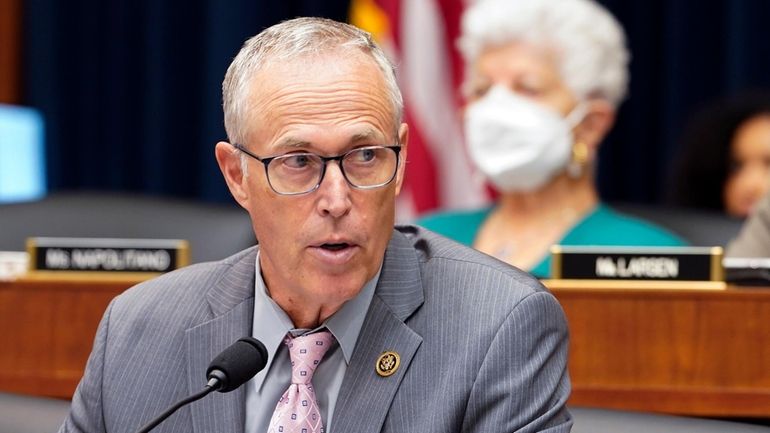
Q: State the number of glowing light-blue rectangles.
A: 1